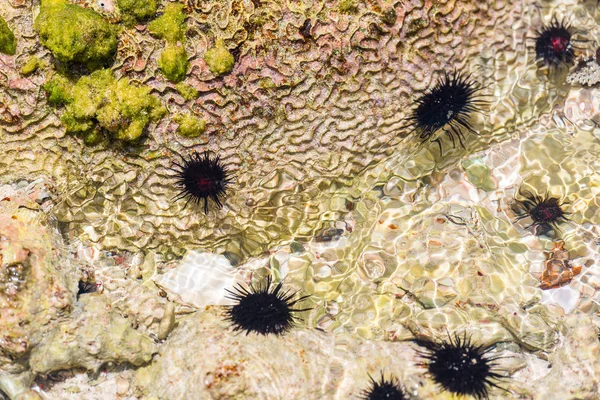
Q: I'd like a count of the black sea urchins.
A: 7